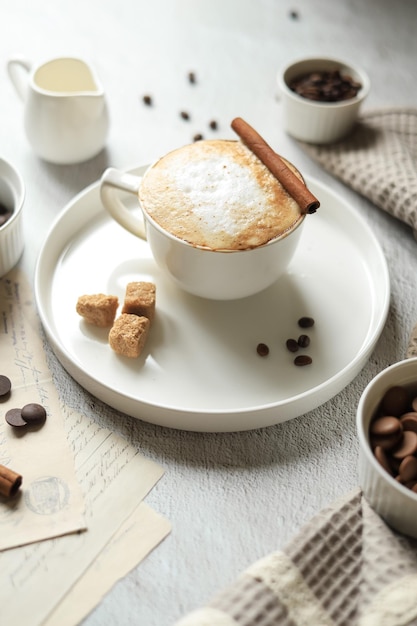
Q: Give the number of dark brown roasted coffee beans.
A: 11